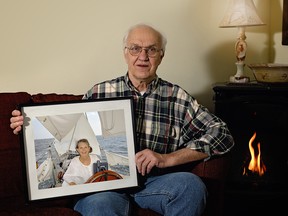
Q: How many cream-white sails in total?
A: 3